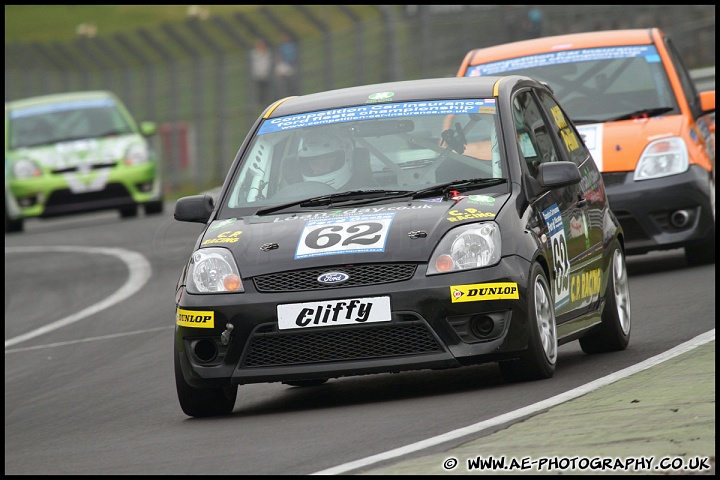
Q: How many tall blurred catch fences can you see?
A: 1